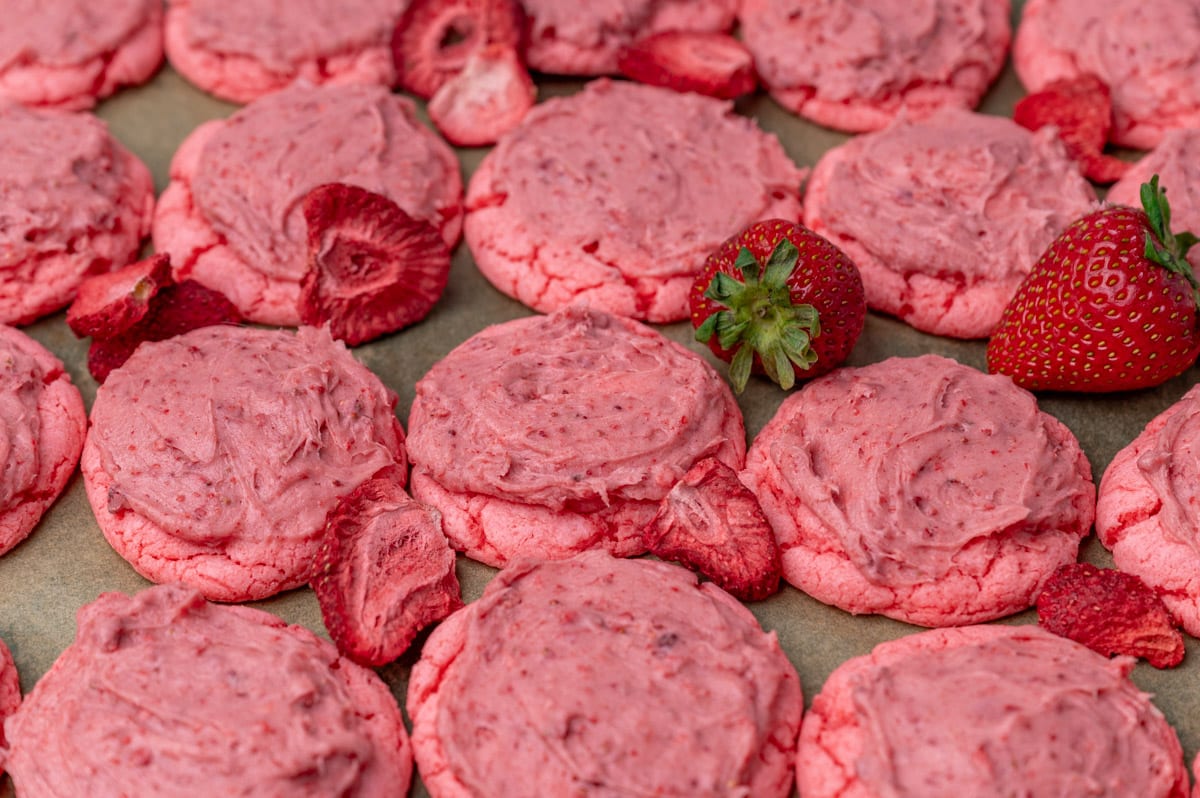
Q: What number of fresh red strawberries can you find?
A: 2